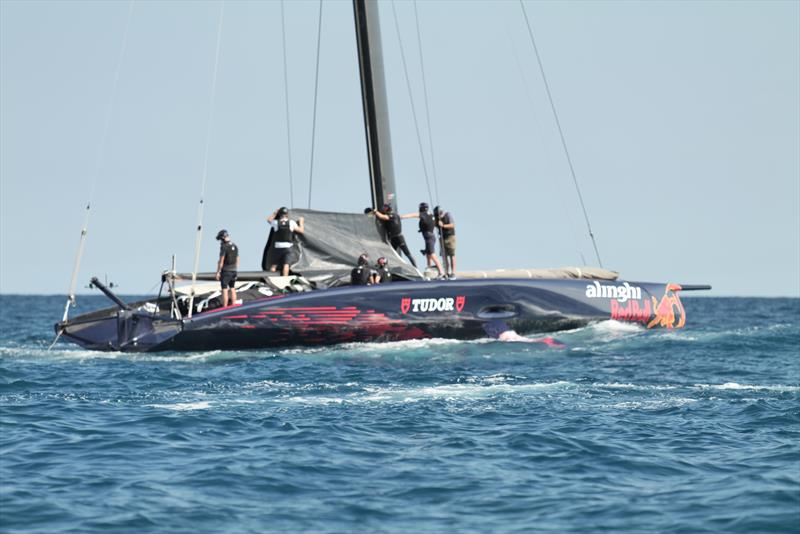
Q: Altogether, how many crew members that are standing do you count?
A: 5